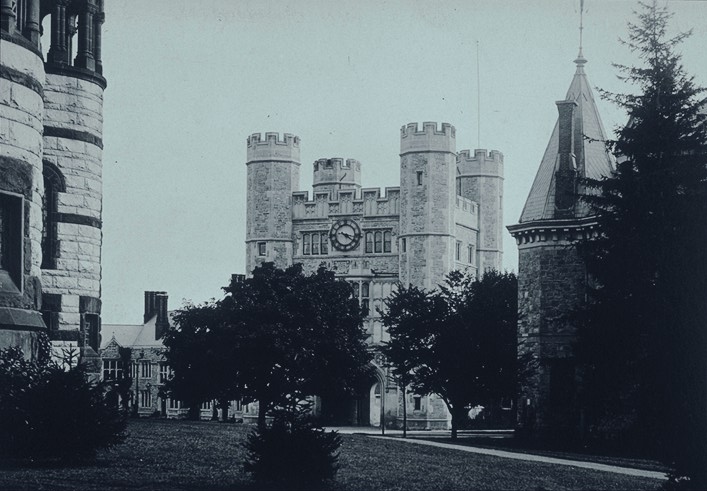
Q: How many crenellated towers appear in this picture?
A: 4